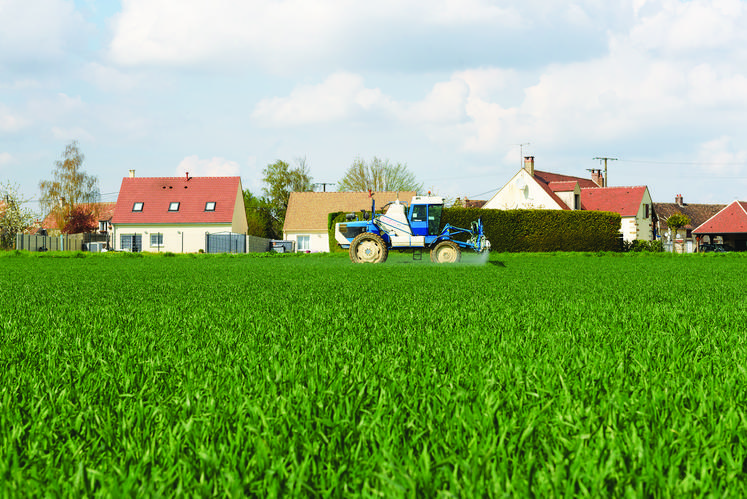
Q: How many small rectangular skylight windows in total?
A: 3